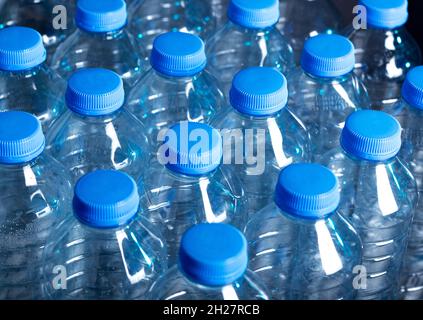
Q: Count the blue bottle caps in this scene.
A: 15